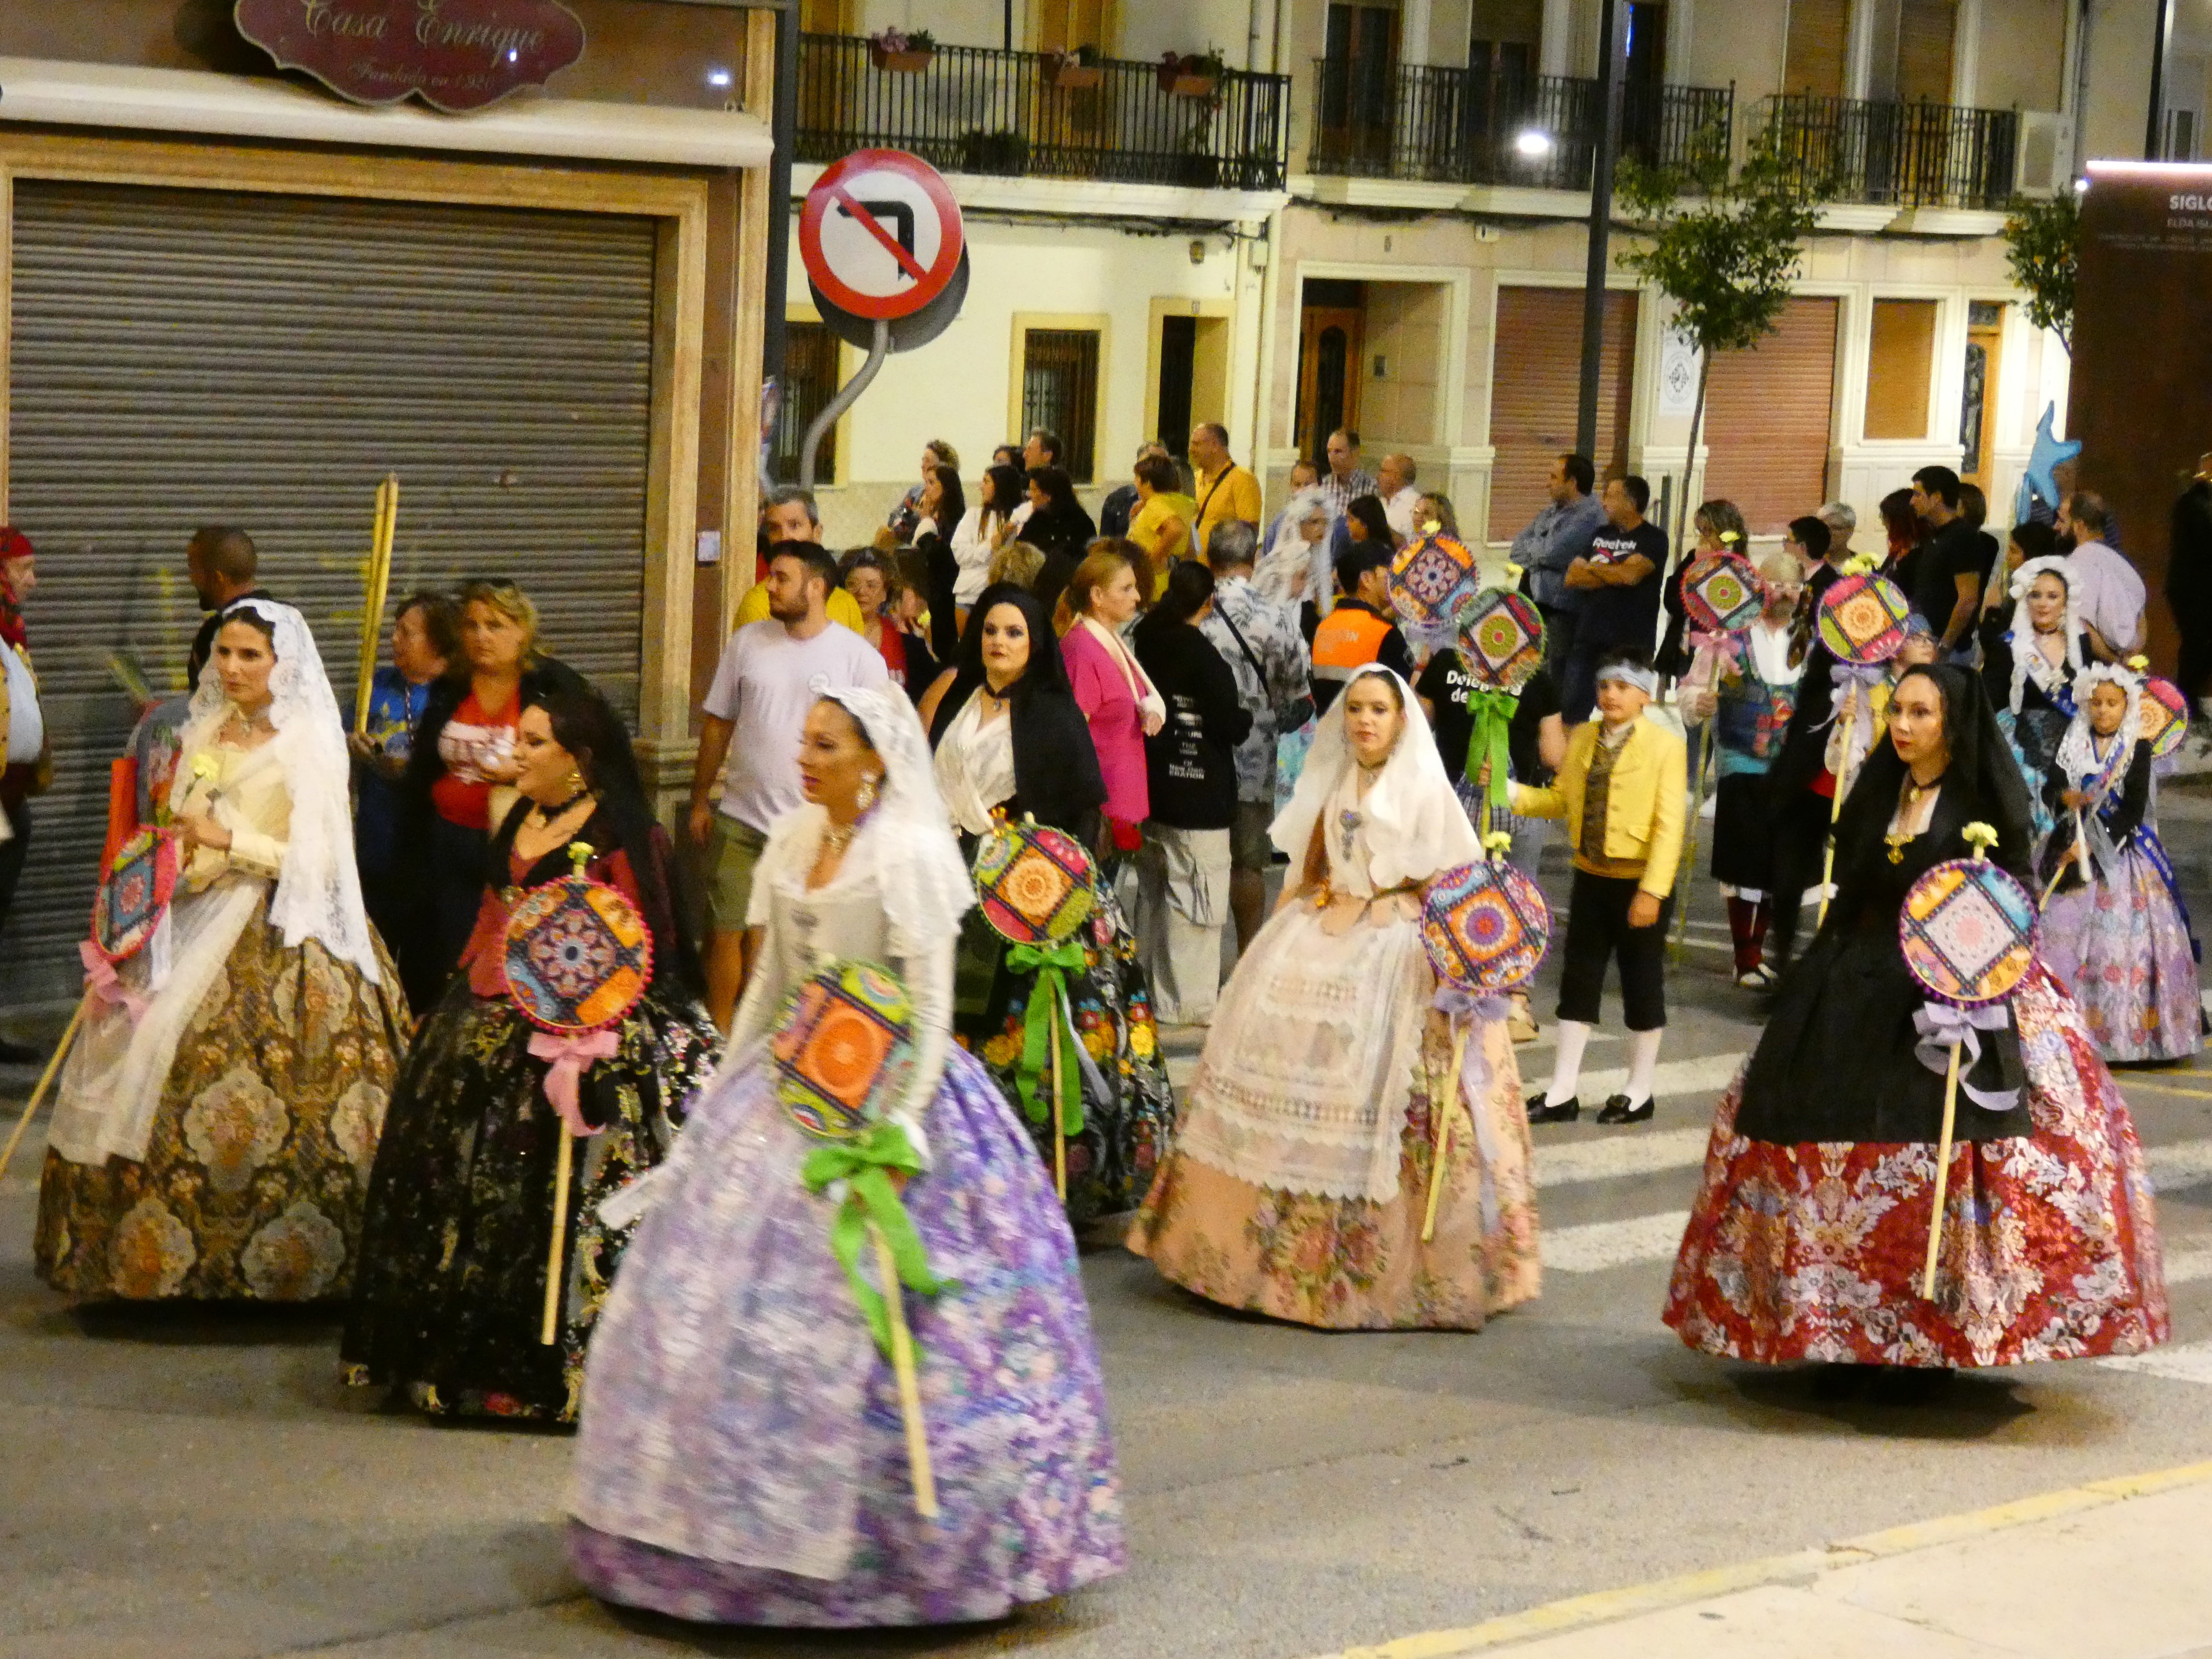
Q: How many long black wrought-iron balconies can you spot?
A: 3